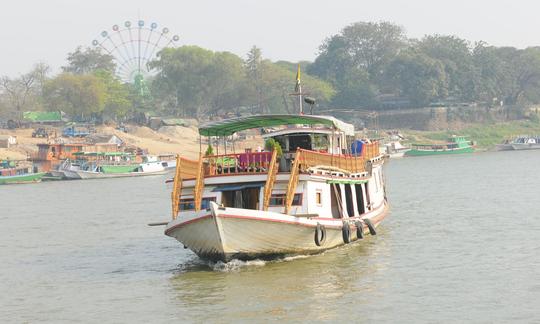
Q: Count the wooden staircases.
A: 2